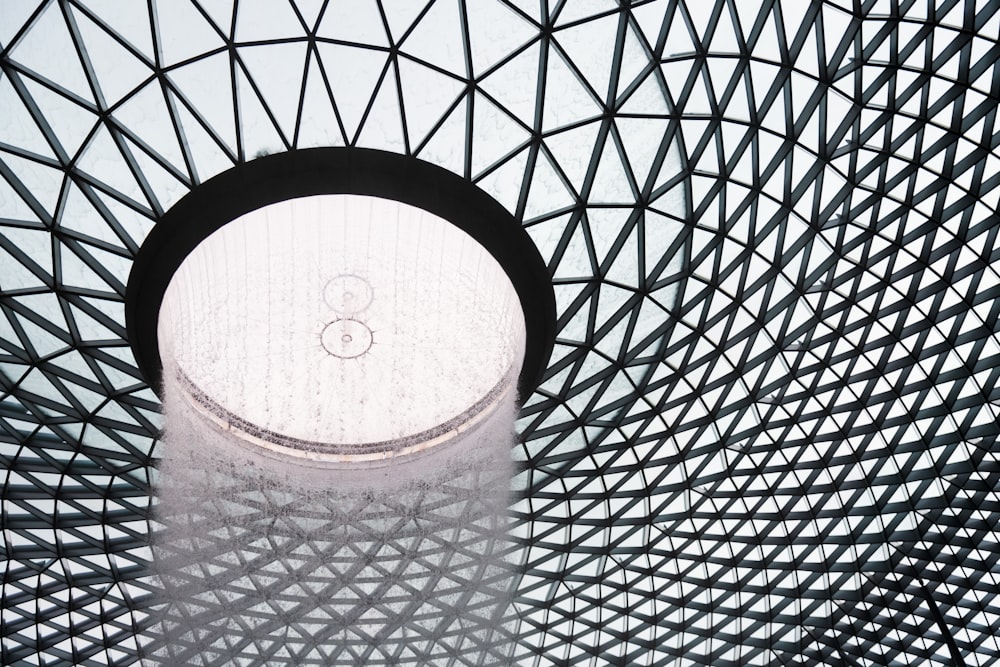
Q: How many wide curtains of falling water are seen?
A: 1